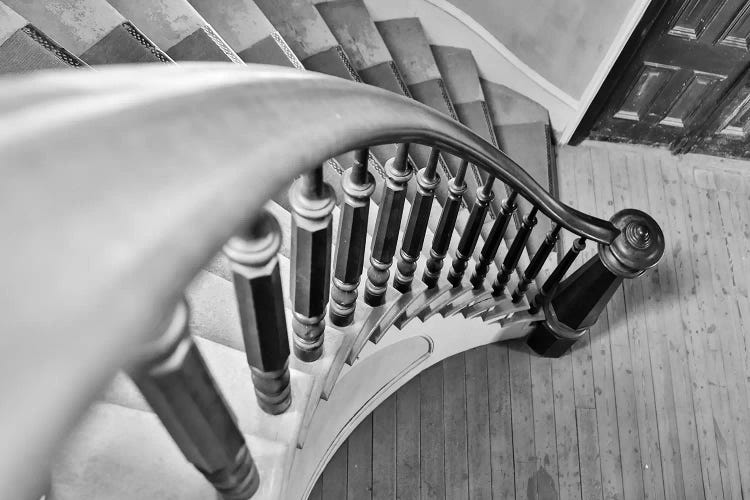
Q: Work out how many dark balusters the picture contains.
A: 12